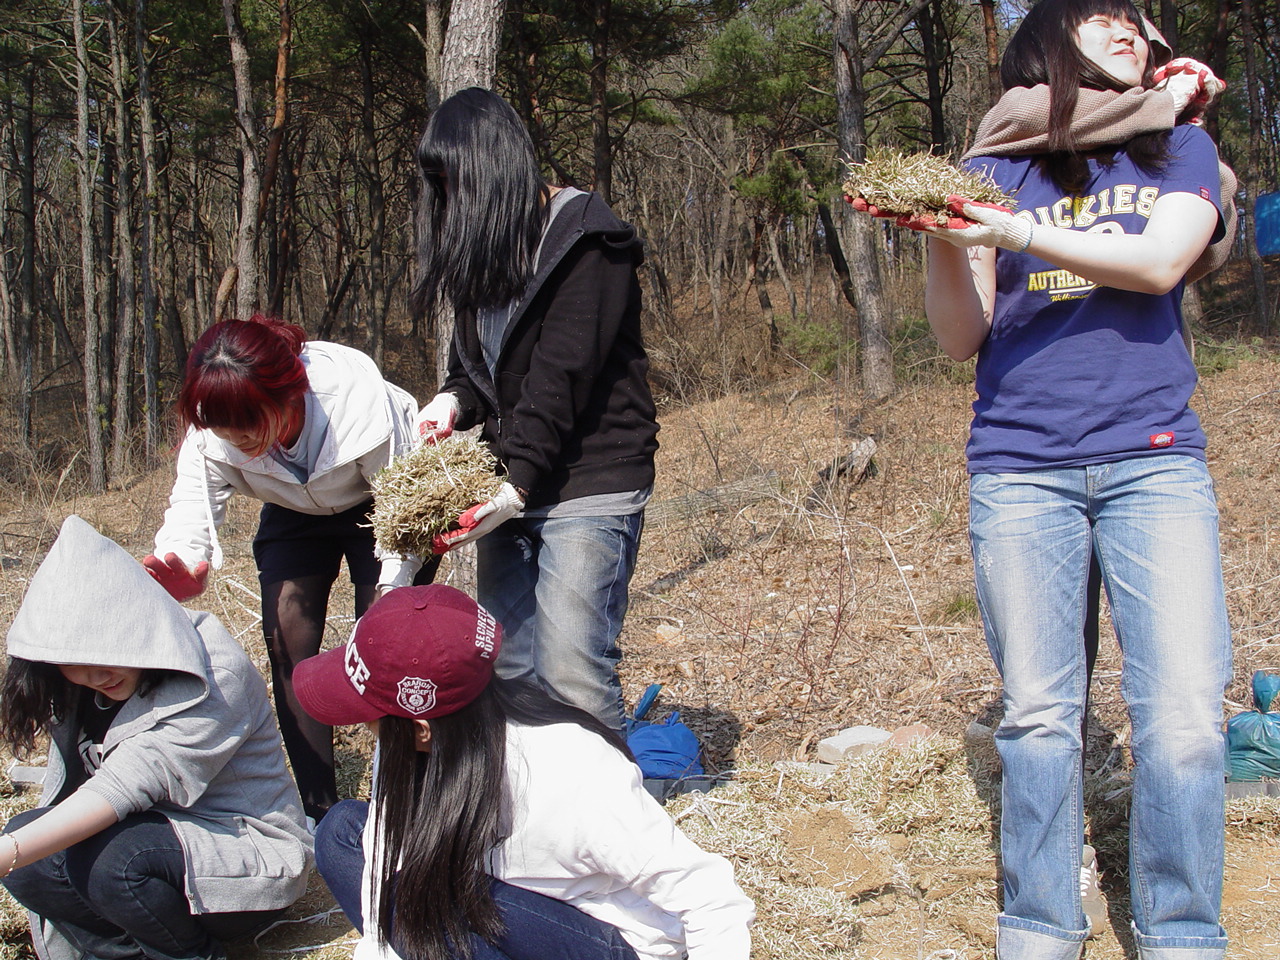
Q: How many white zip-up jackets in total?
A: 1